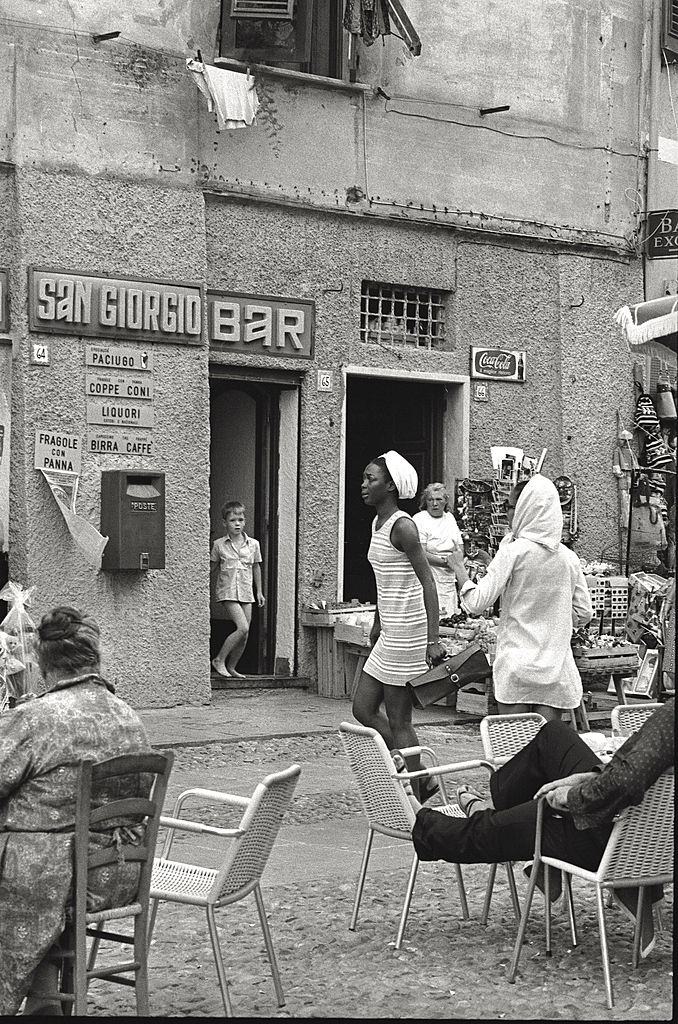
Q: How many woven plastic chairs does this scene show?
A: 5